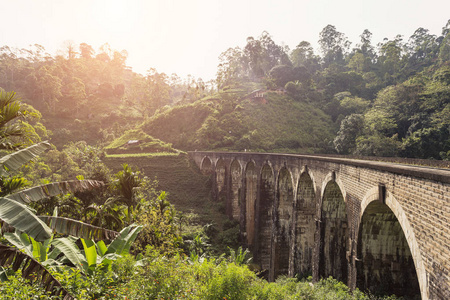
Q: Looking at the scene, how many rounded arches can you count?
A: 9